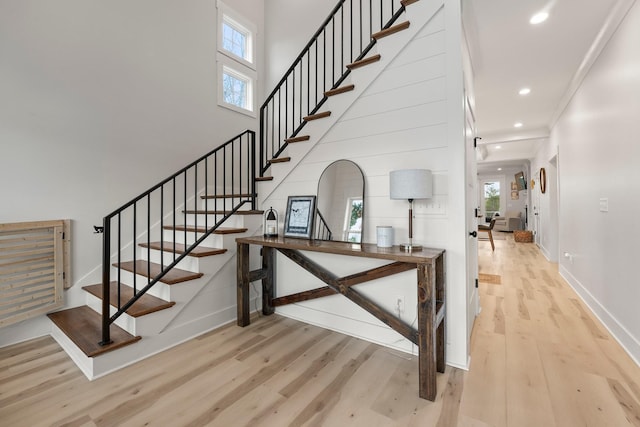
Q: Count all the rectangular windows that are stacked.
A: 2